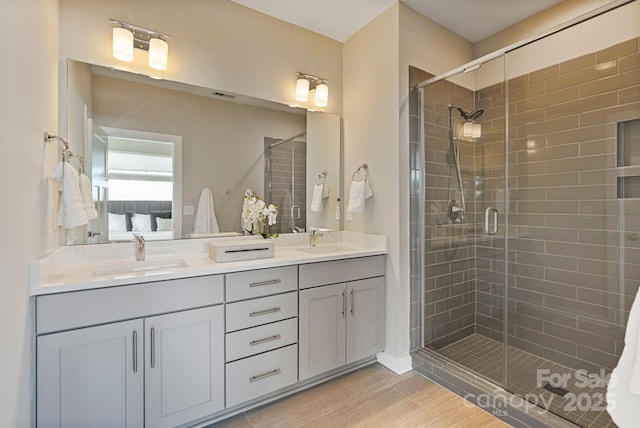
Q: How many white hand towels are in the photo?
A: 2